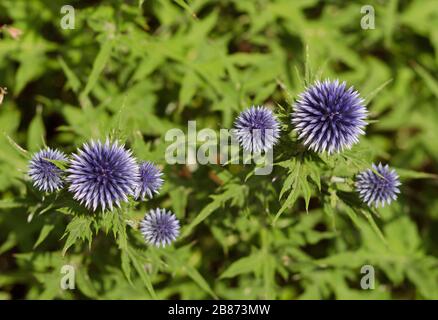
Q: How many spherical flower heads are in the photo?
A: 7